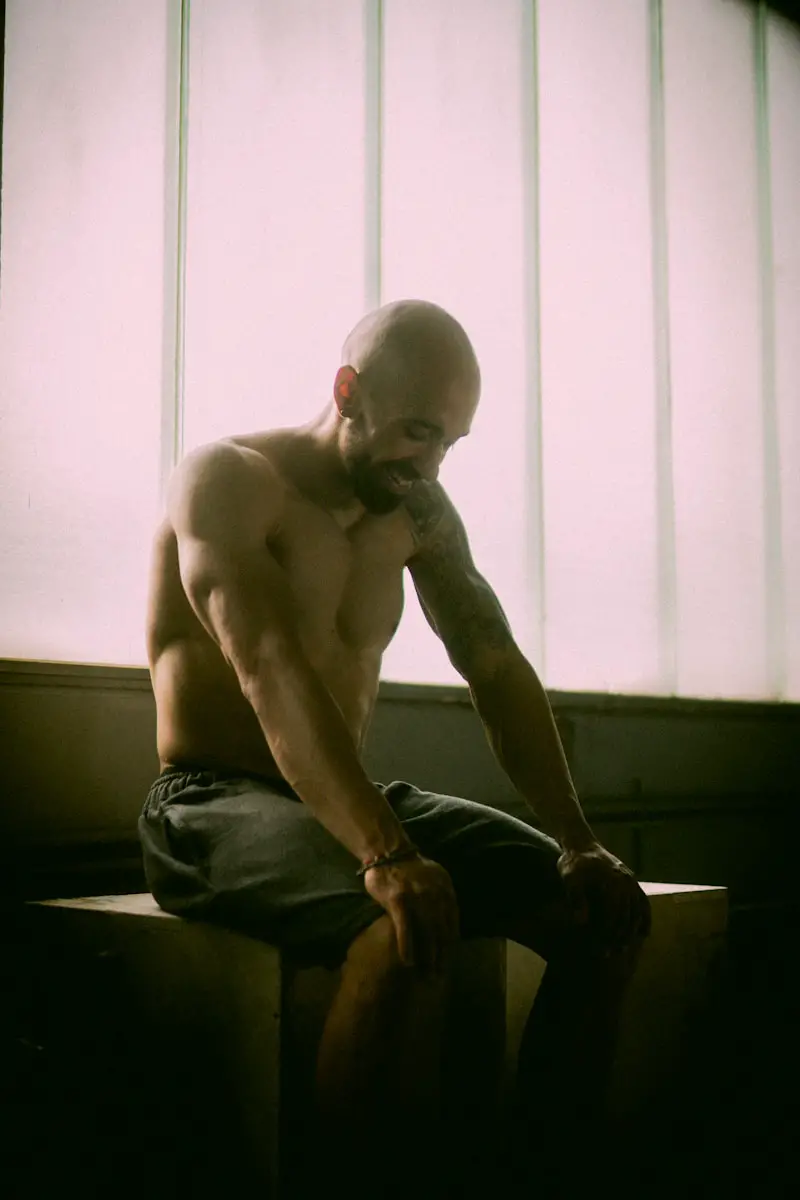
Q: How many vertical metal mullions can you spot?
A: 5